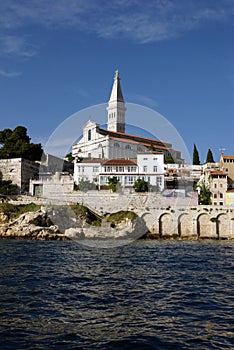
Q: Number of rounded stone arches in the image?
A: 5